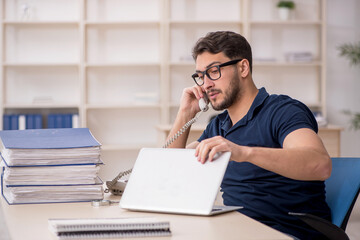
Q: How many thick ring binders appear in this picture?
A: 3